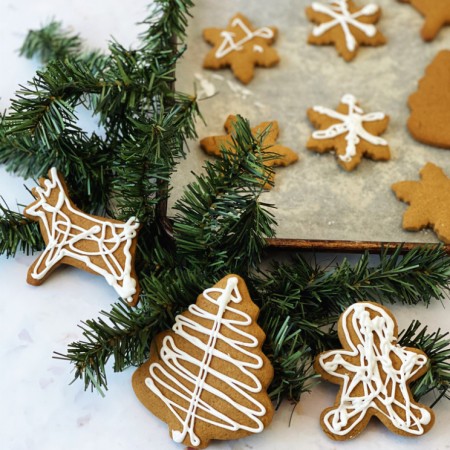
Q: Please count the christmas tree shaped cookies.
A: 2